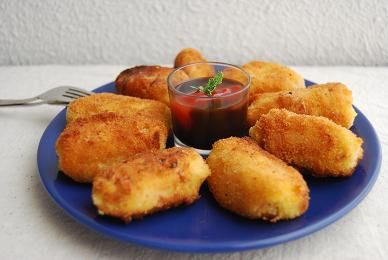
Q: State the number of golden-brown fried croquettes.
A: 9